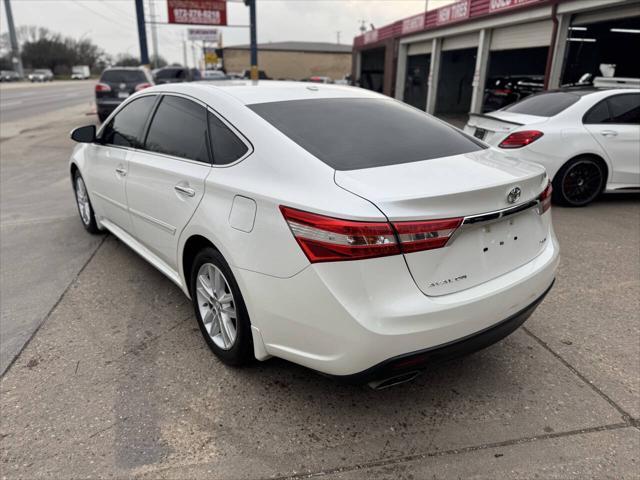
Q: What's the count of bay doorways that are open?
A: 5